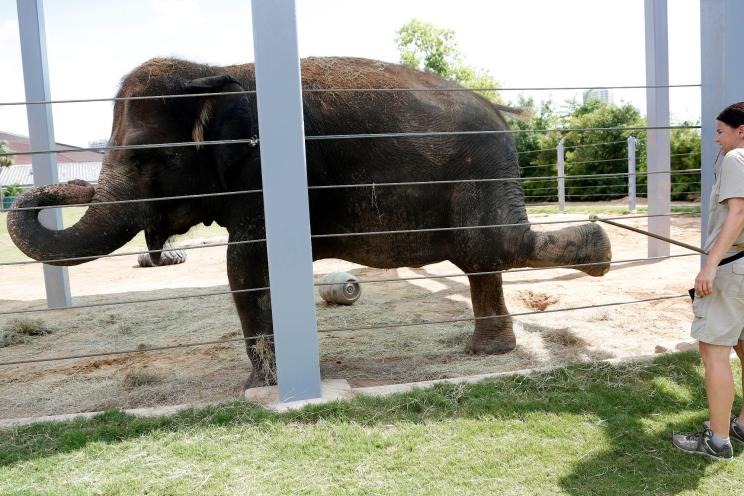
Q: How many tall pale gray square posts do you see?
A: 4